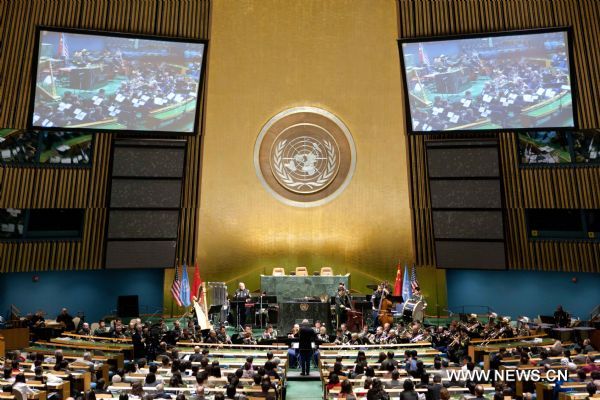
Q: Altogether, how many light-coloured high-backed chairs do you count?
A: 3